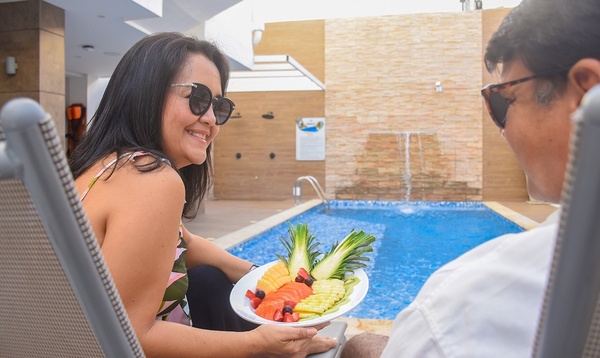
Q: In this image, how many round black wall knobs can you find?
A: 2